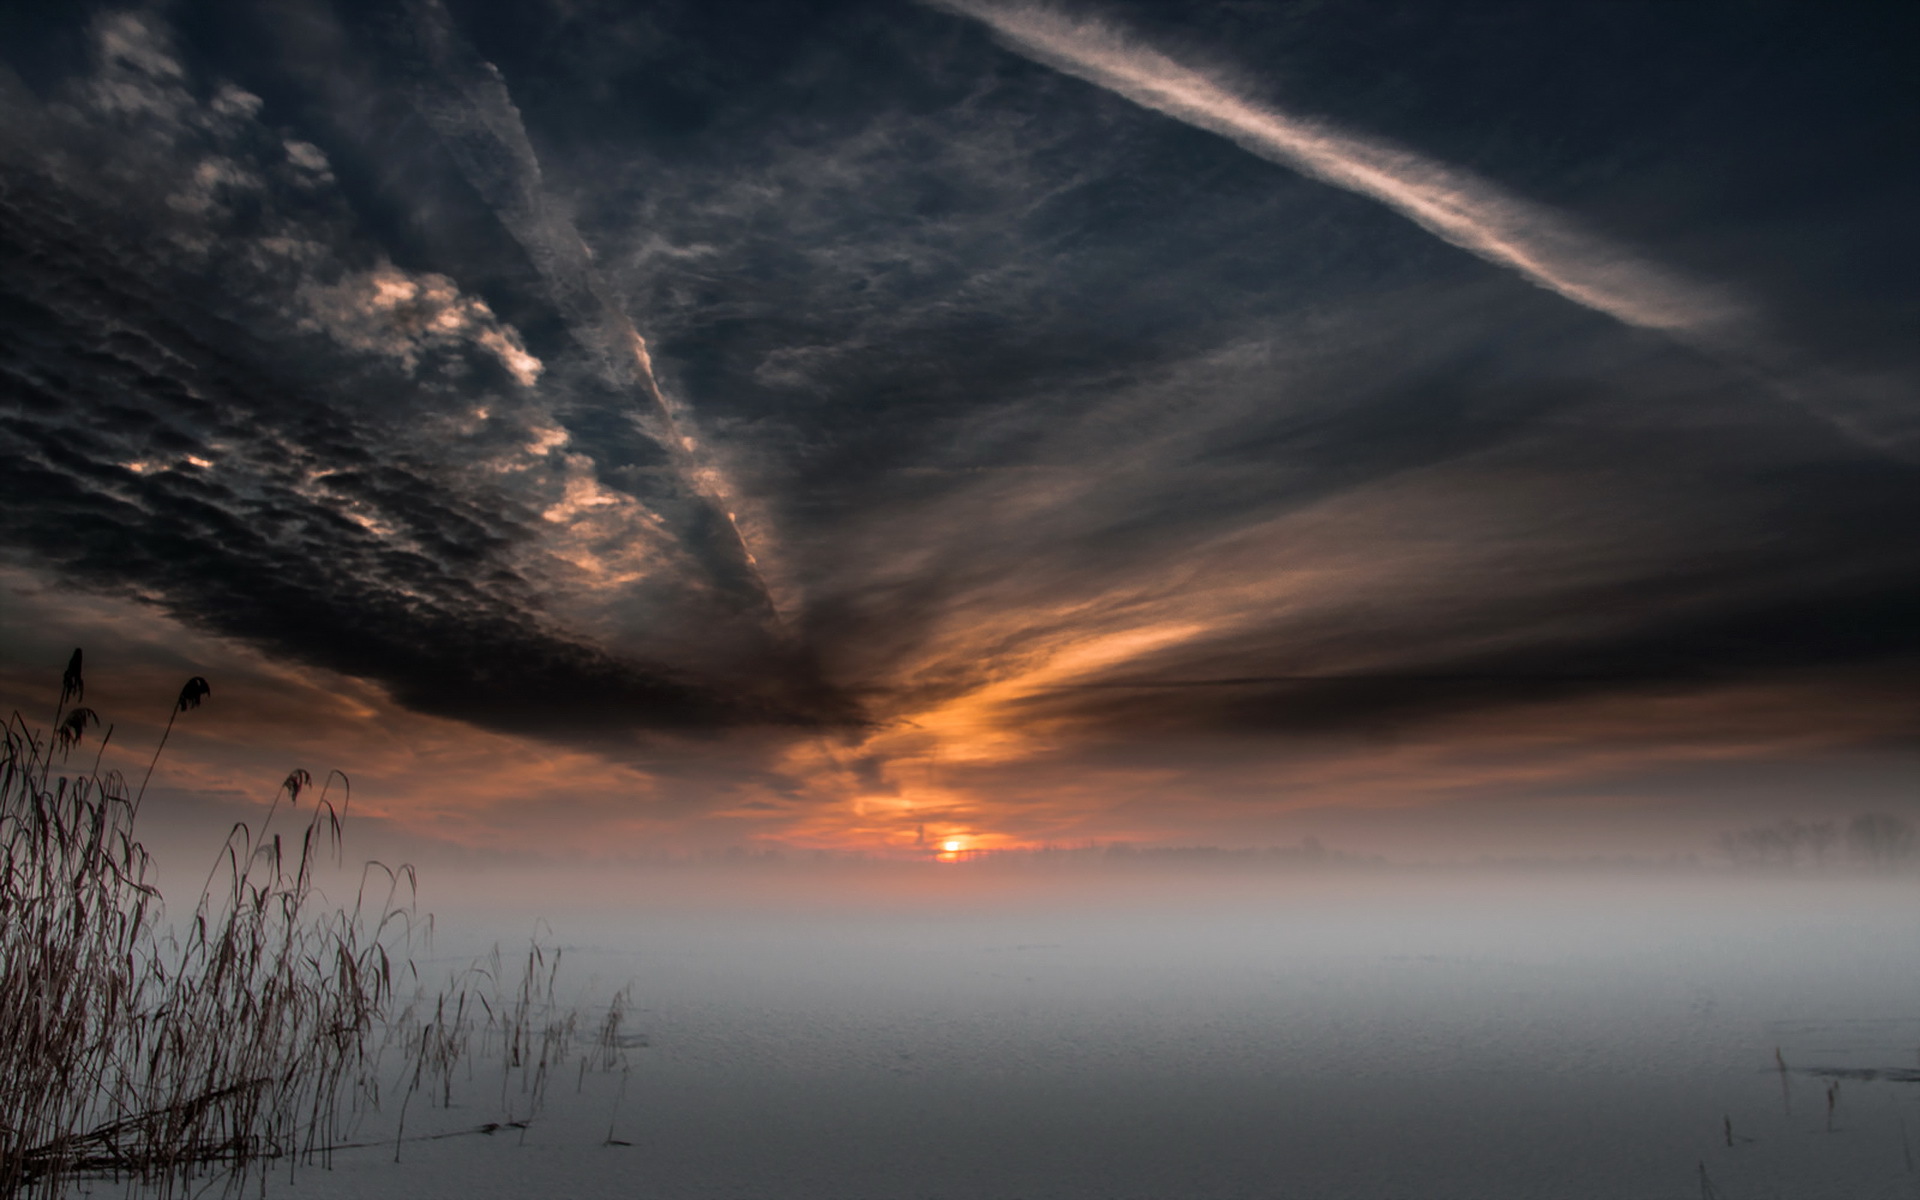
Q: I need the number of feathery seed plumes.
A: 4